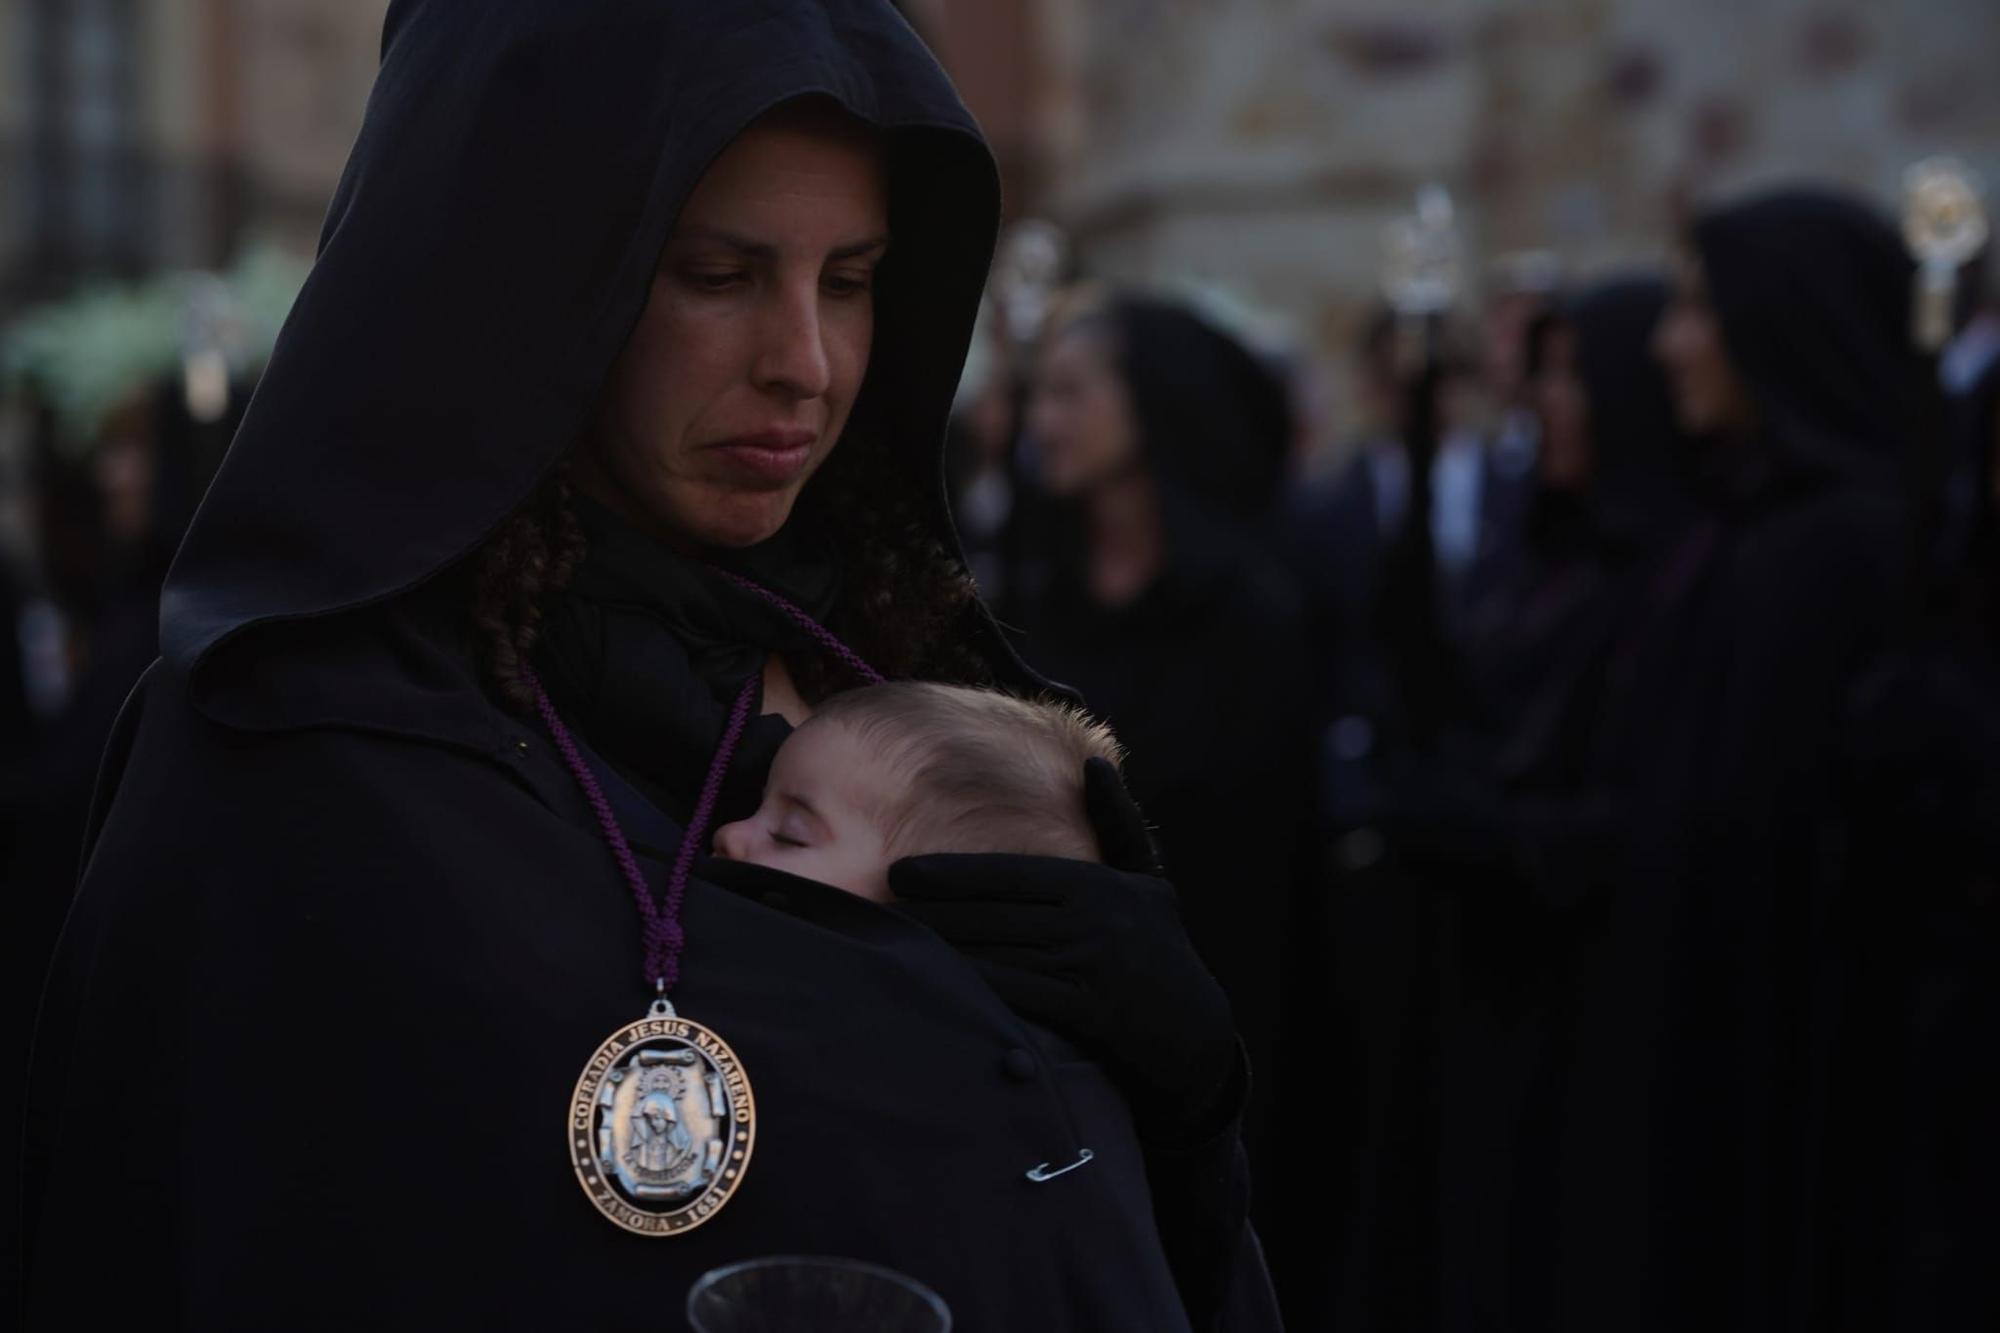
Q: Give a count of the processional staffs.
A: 4